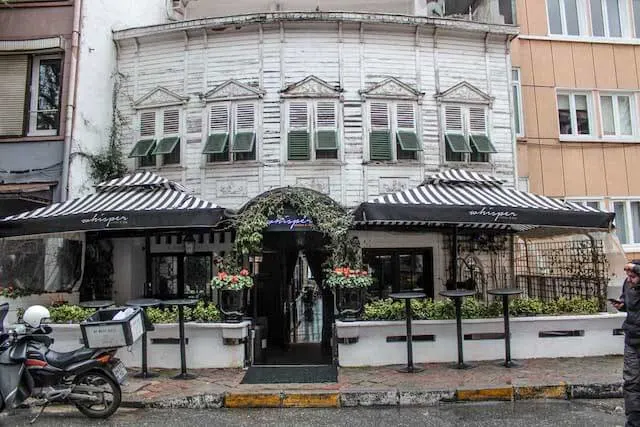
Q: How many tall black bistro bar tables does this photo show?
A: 6